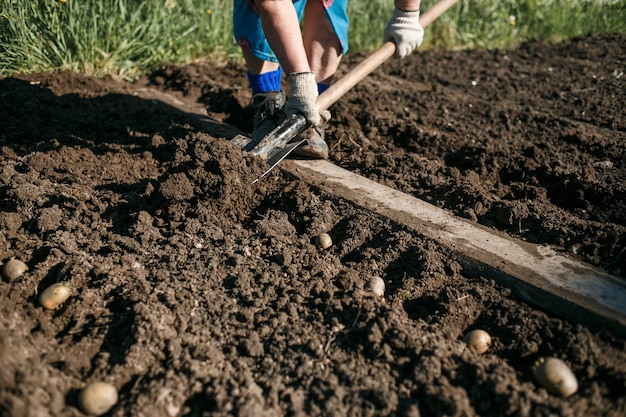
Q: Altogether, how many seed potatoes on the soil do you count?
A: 7